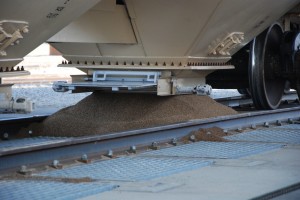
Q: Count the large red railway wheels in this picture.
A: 0